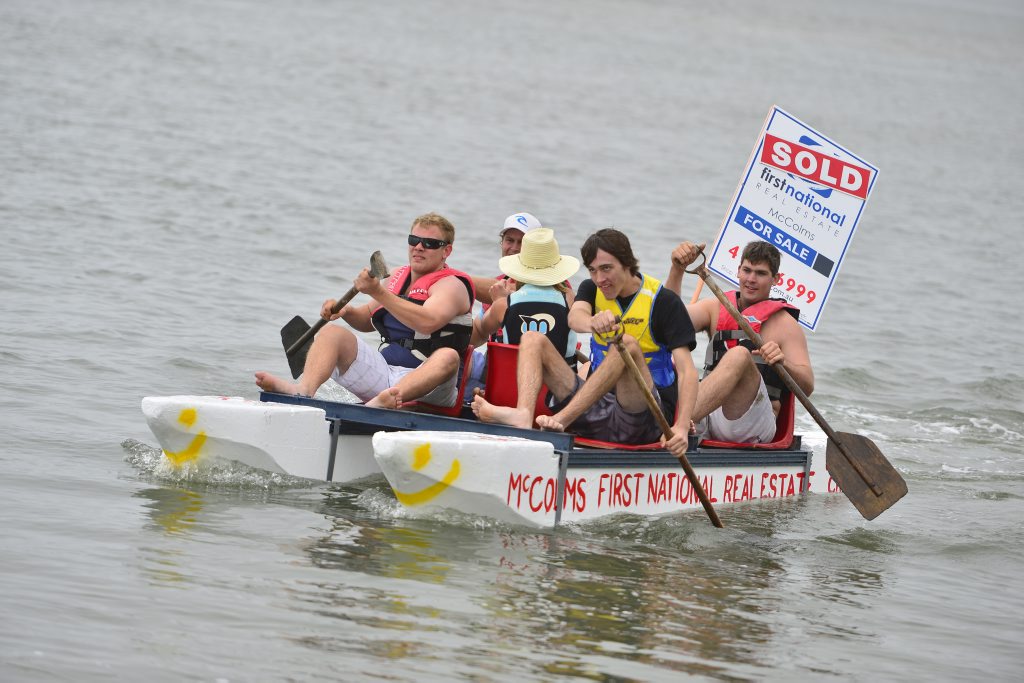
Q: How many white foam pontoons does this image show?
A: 2